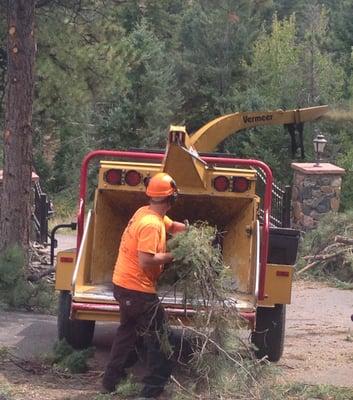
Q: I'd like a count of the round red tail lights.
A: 4